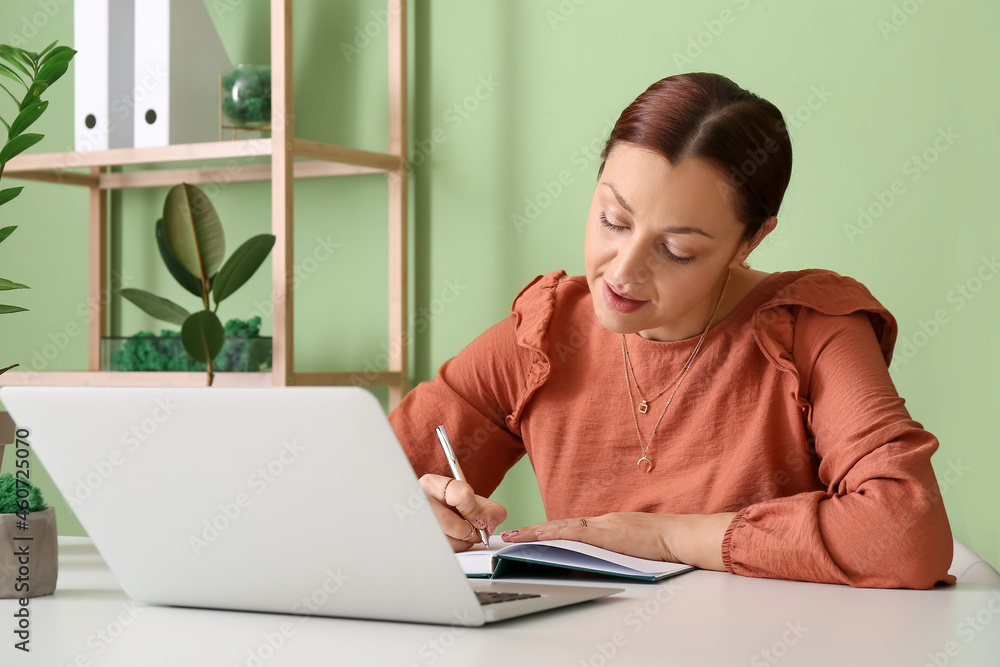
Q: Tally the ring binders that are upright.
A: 2